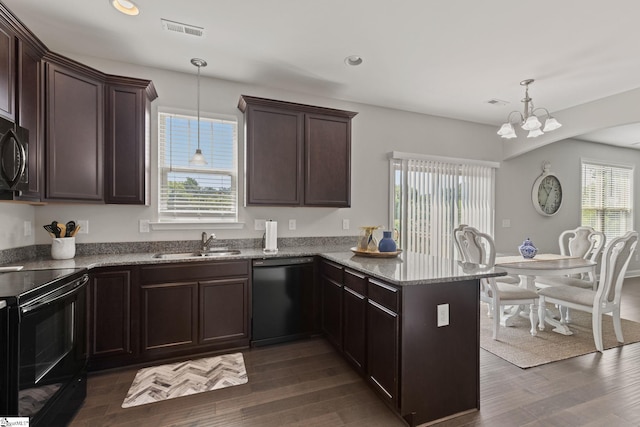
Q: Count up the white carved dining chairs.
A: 4